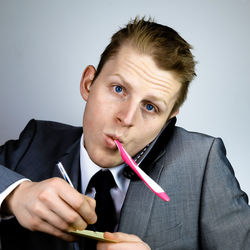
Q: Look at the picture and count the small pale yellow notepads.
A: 1